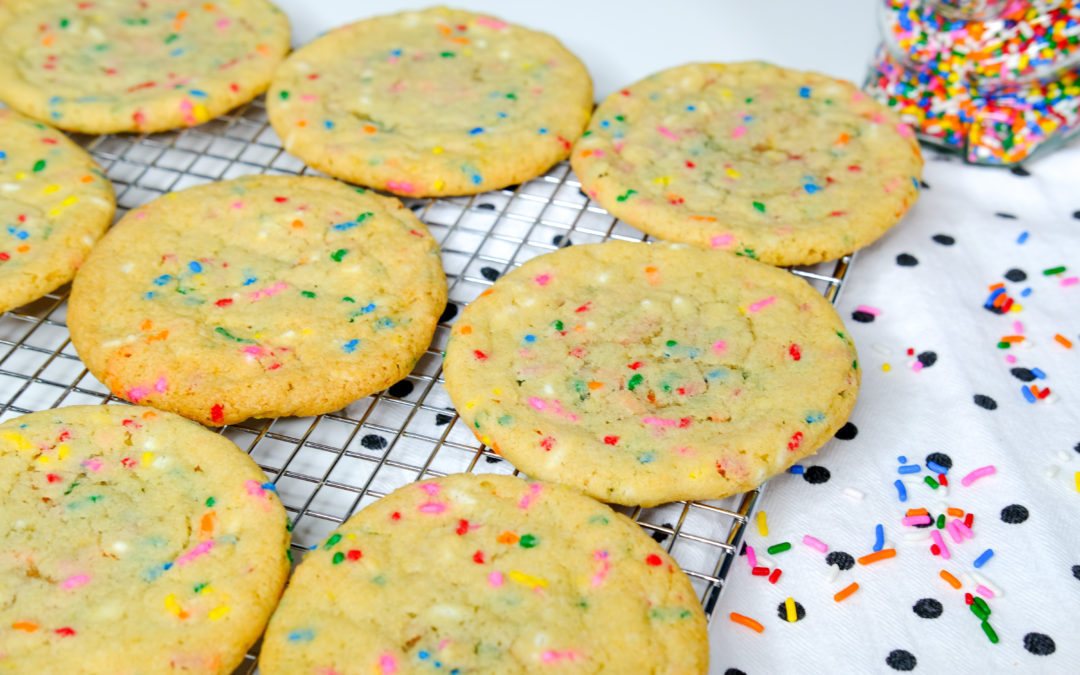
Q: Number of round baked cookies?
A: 8